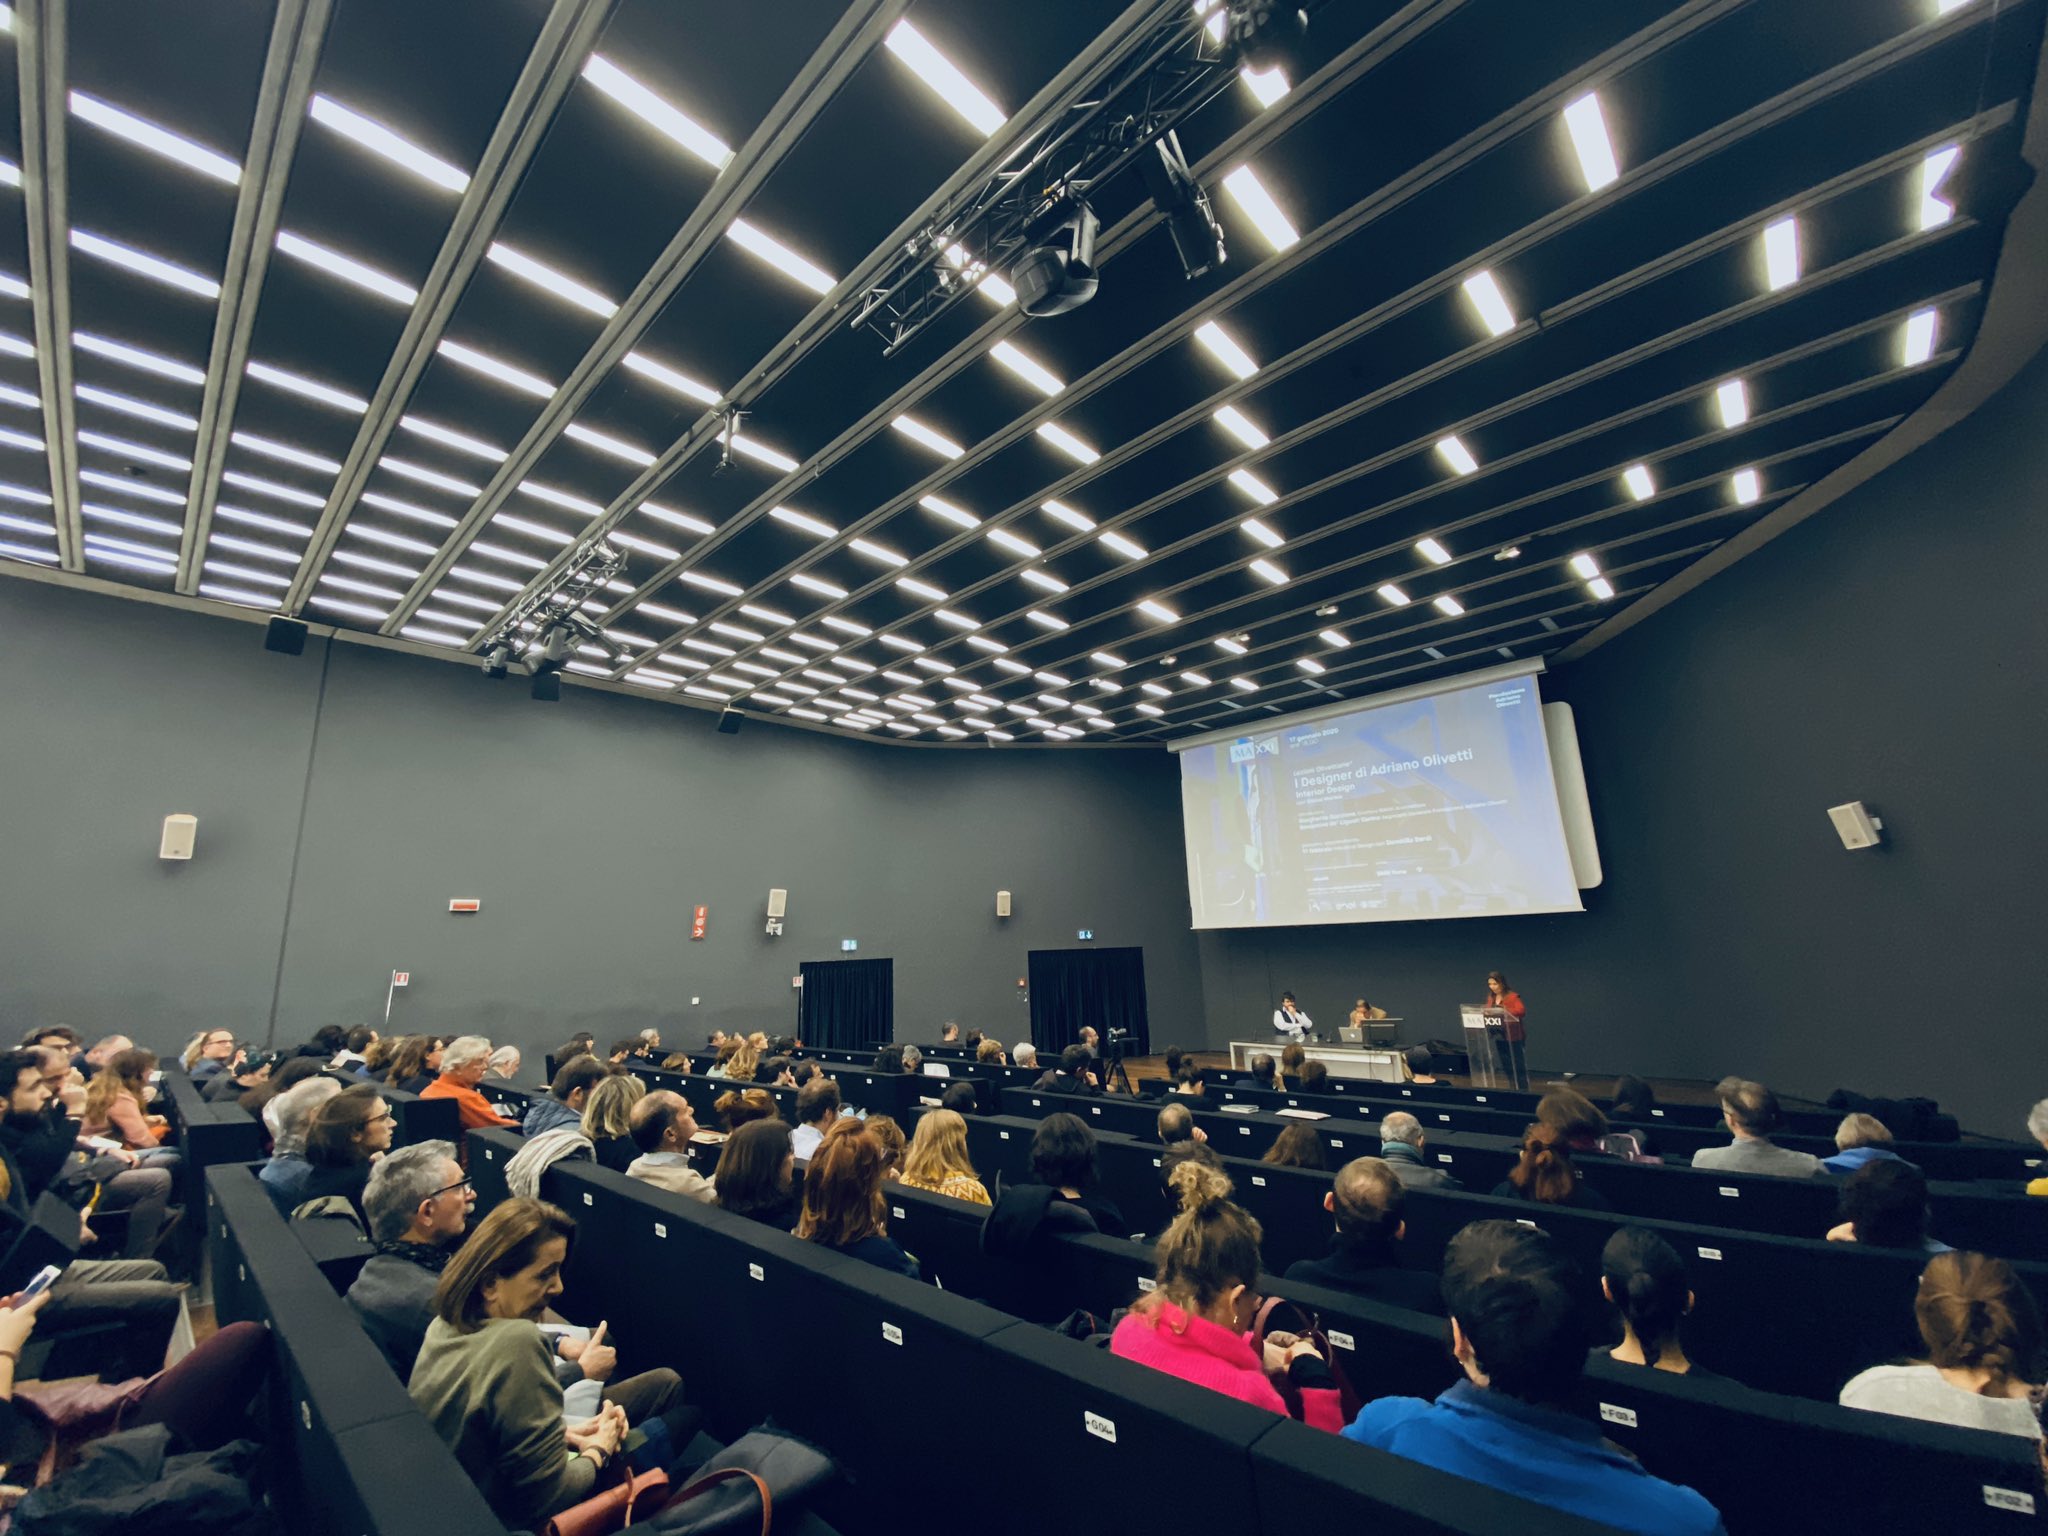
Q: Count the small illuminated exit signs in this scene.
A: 2